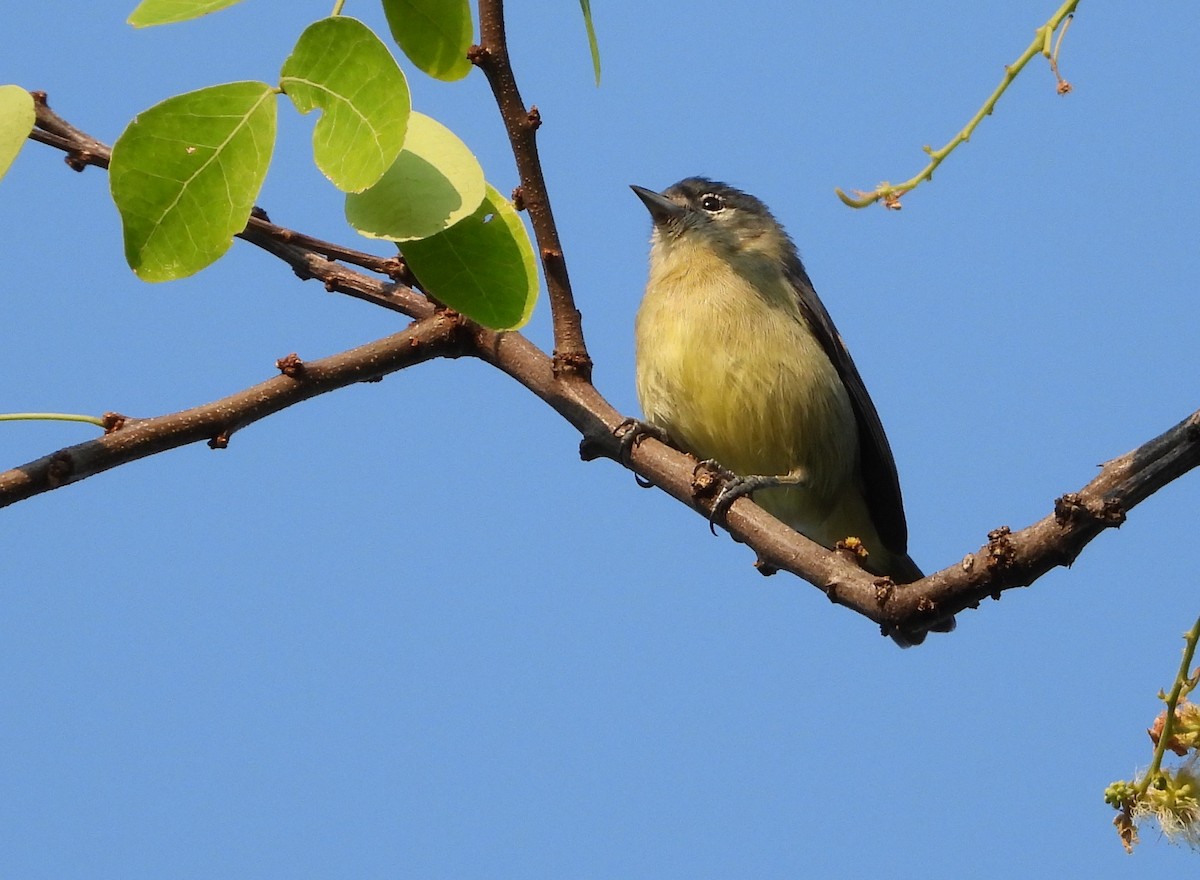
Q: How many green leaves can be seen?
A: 8